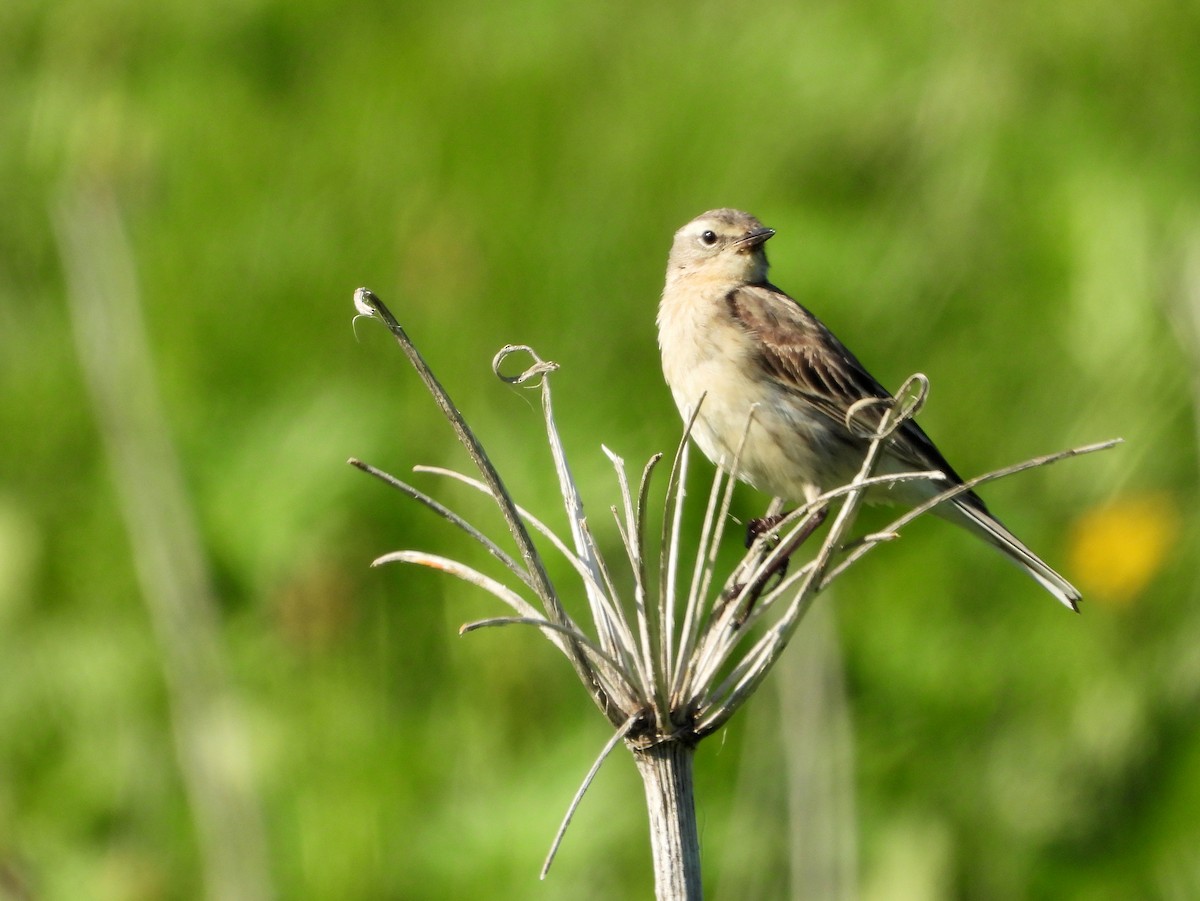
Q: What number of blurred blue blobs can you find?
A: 0